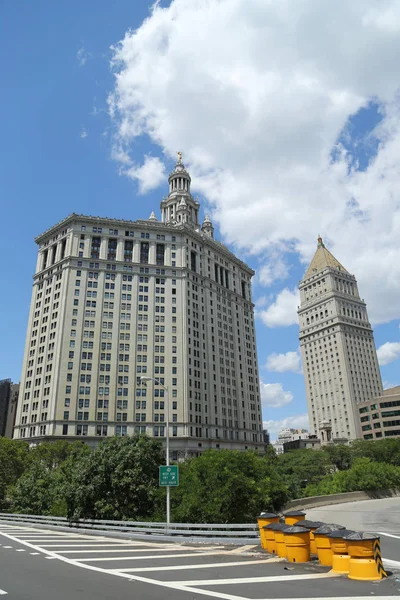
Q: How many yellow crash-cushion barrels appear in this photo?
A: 11